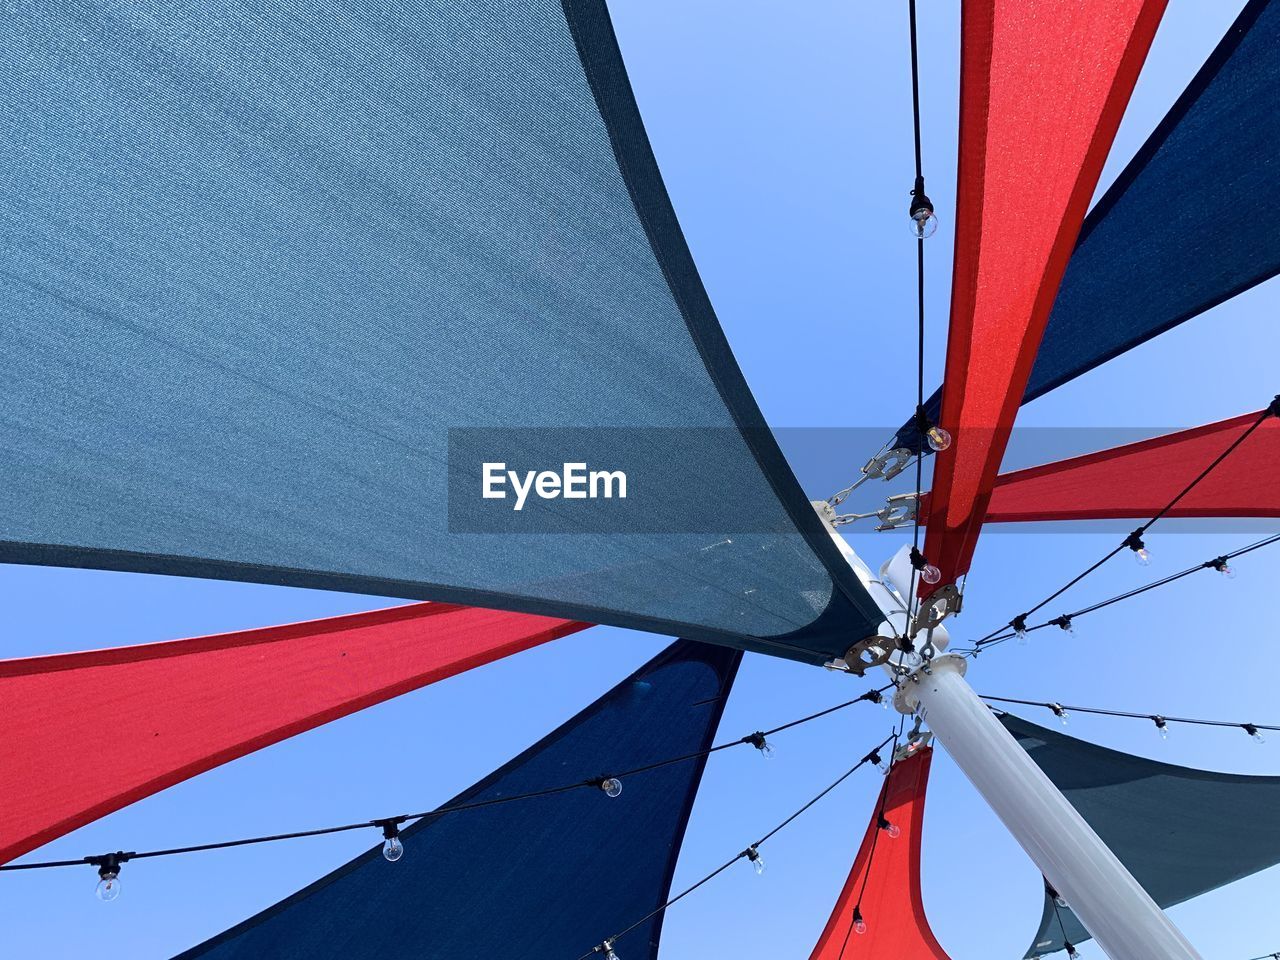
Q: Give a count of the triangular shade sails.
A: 8